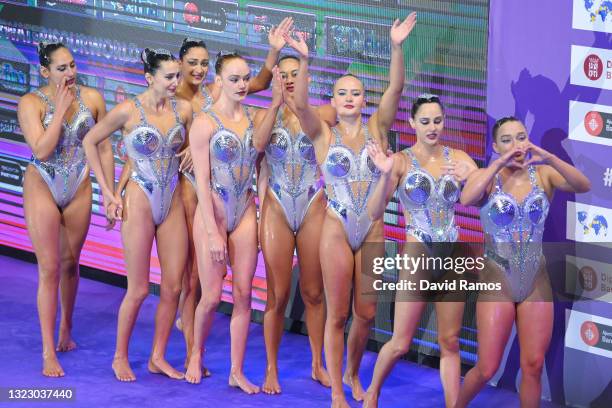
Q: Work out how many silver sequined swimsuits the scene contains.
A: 8